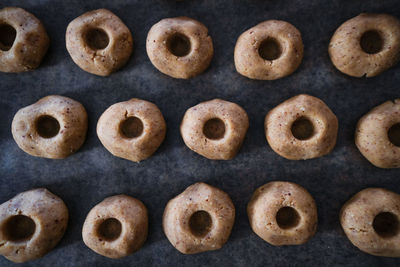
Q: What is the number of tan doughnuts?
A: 15